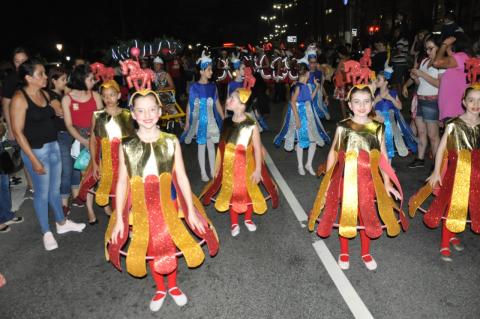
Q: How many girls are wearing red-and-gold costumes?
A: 5